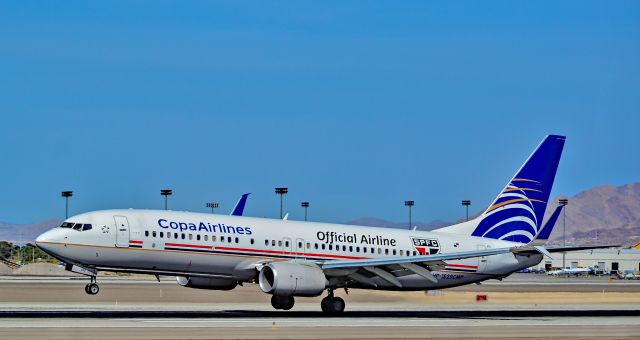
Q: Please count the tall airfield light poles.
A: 8